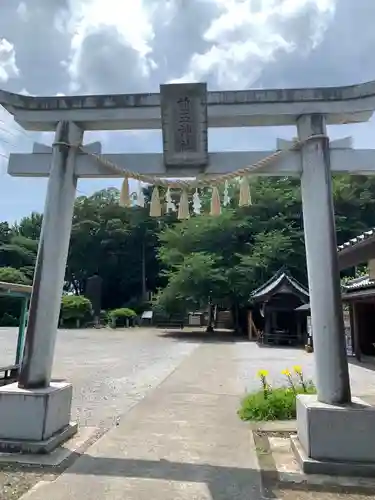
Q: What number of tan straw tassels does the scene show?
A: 5